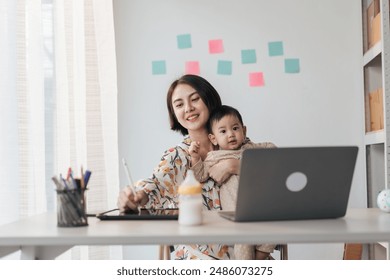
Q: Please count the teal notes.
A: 6